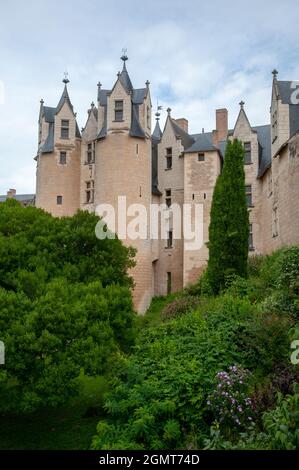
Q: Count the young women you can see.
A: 0